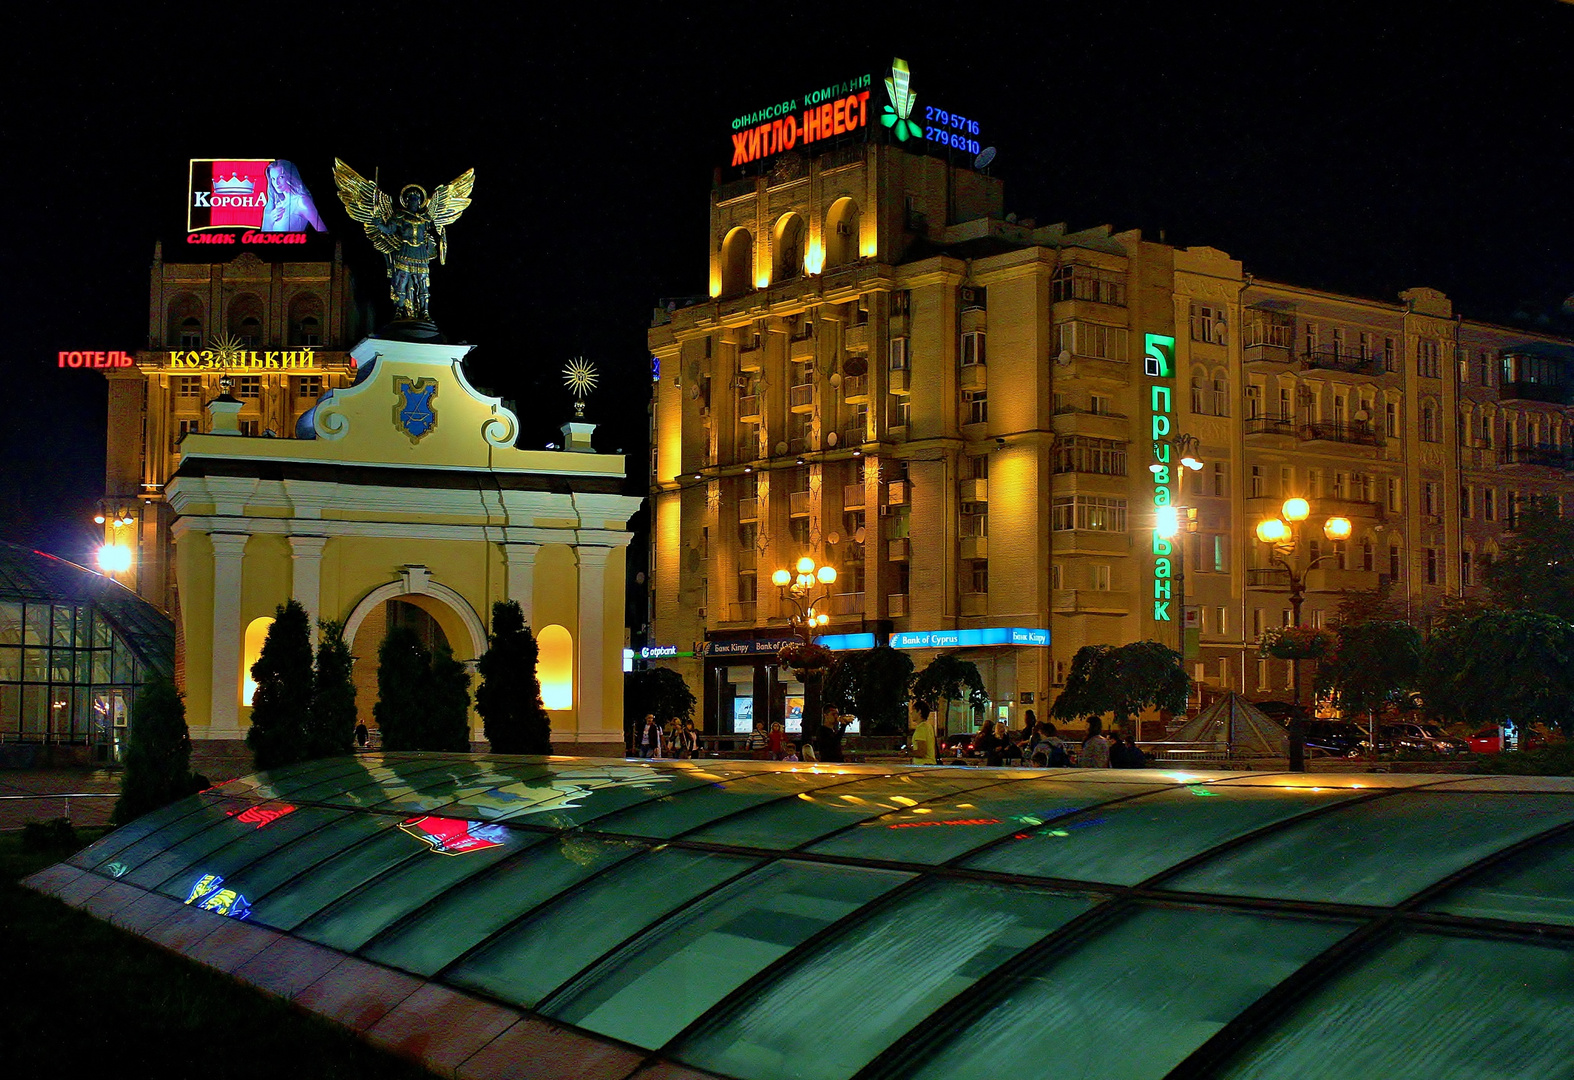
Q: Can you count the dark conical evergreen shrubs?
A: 6